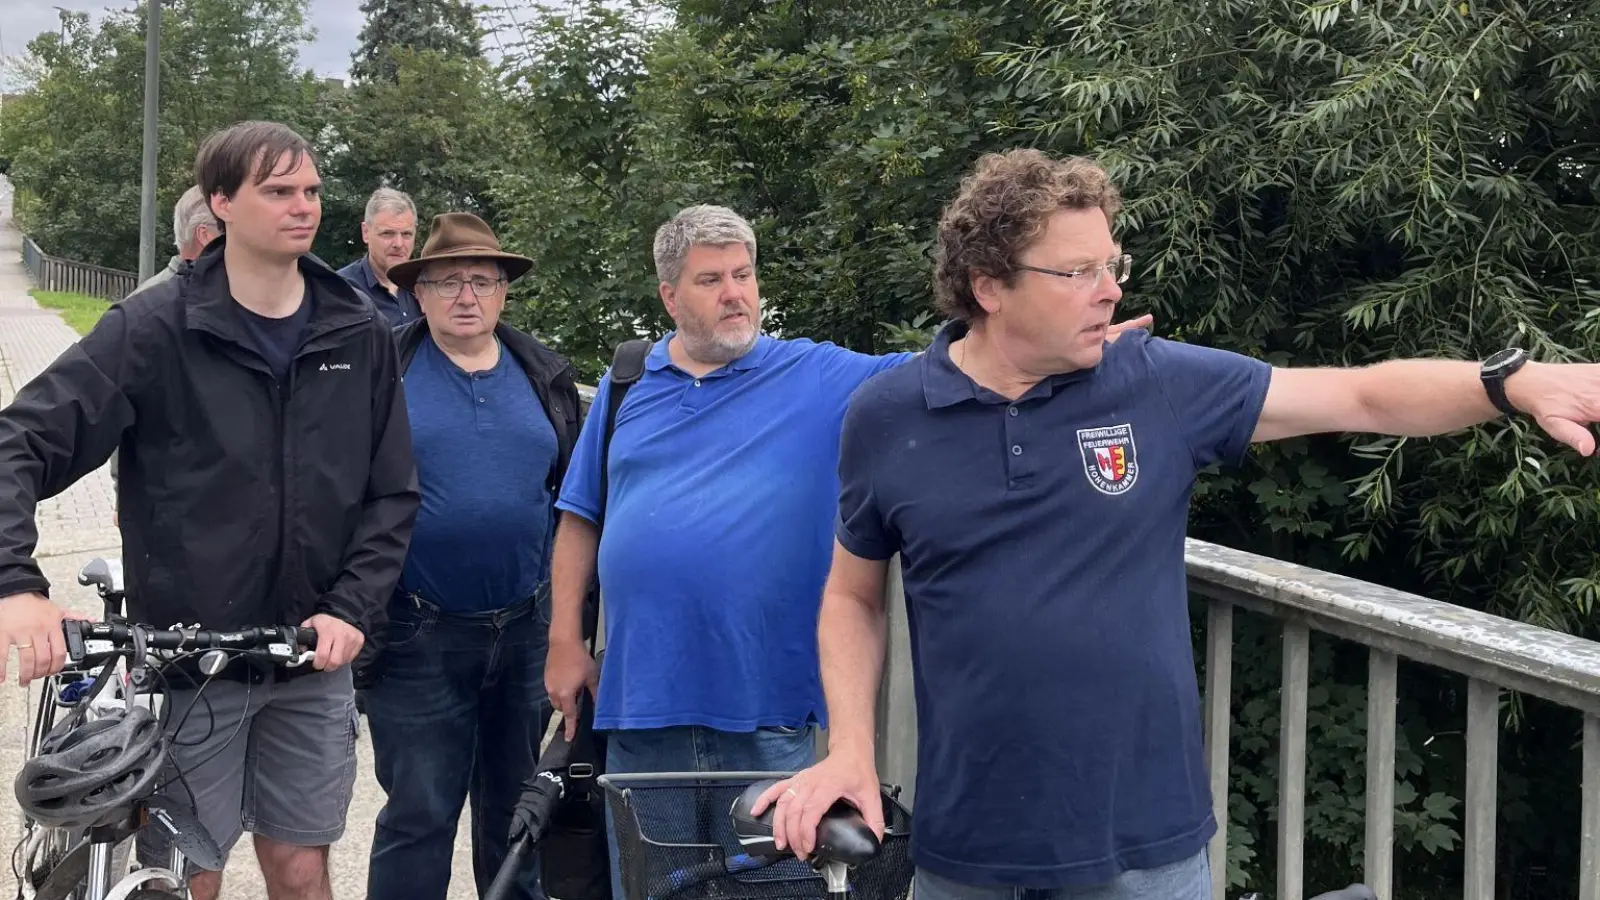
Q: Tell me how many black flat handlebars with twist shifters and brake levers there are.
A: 1